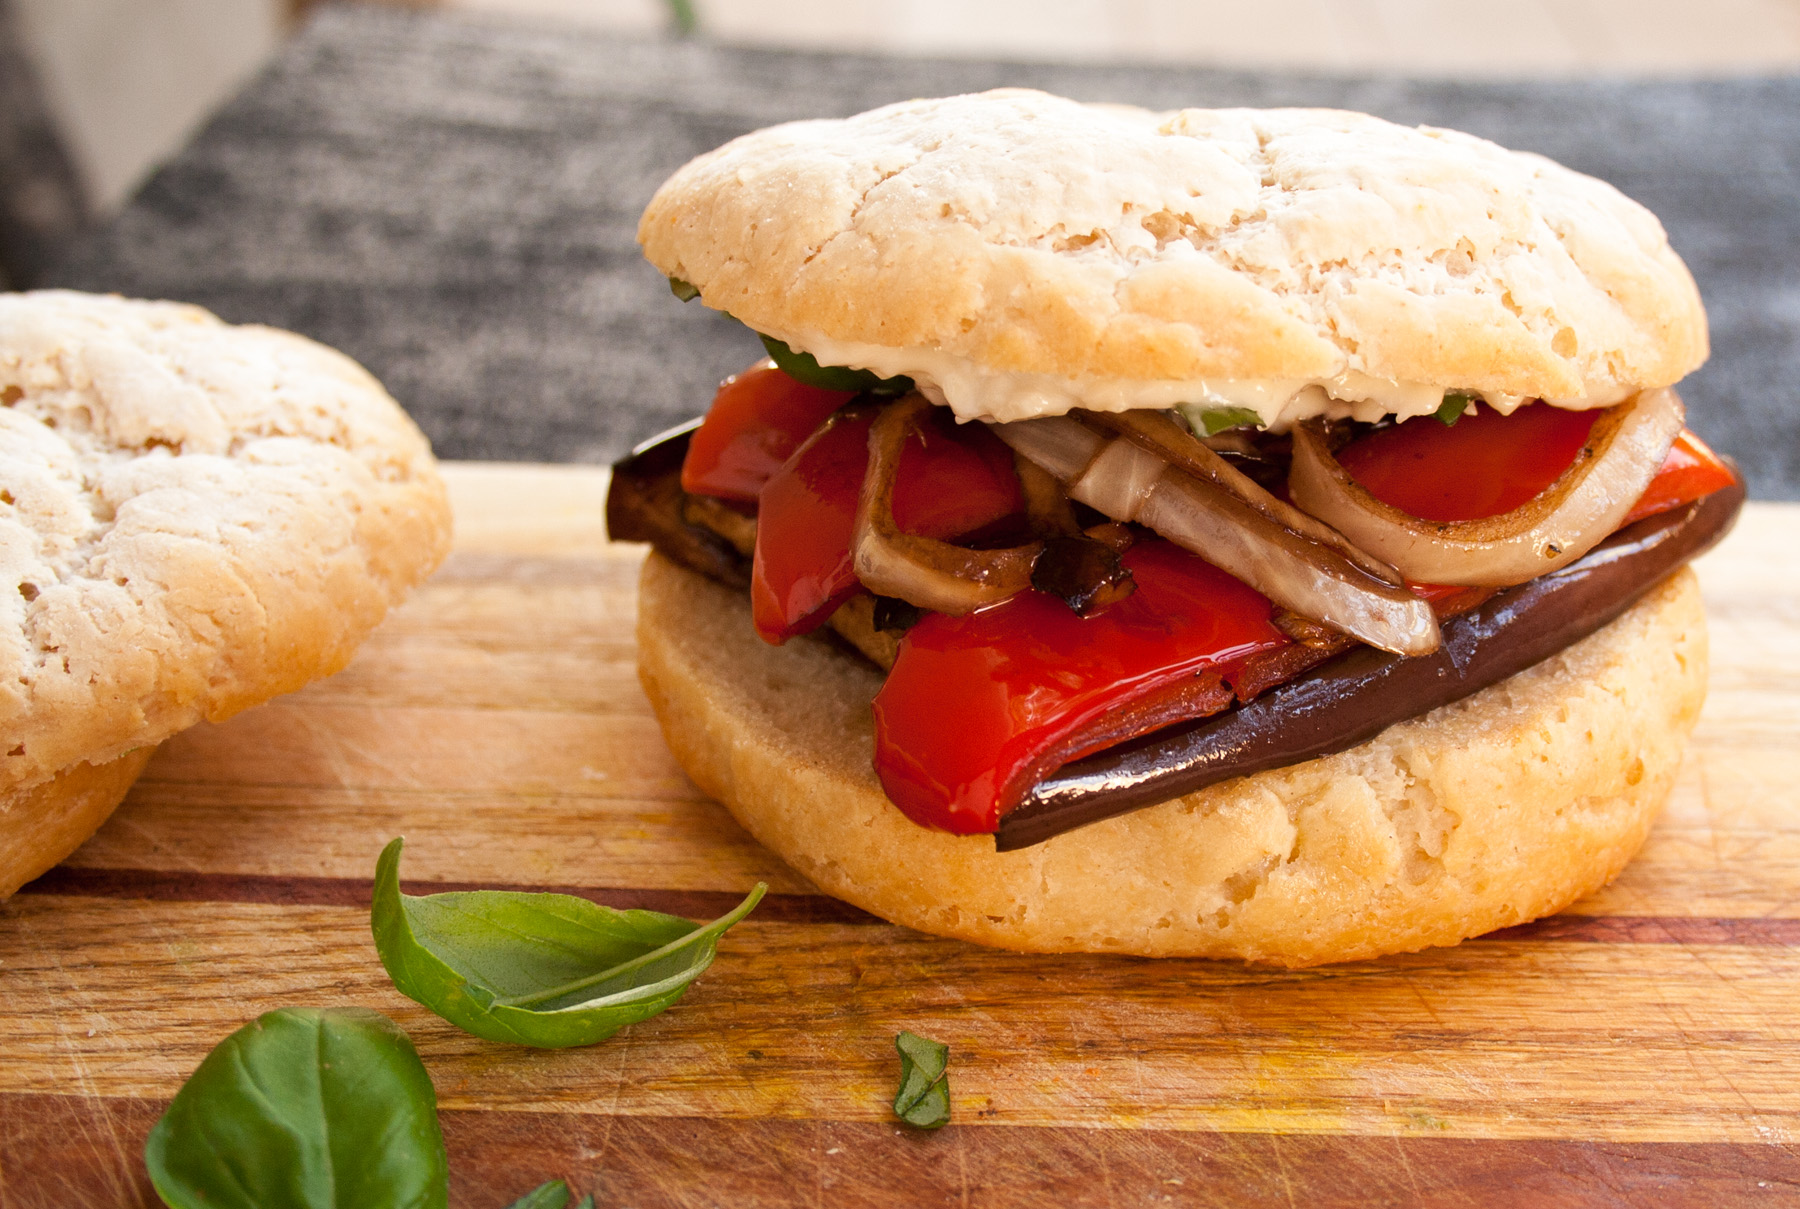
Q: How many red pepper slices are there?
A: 4